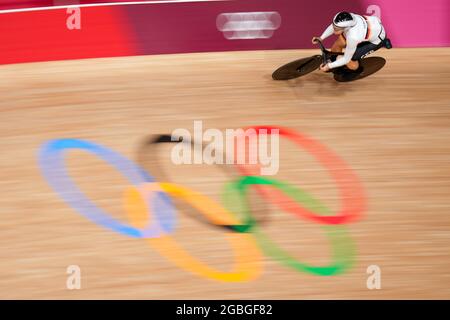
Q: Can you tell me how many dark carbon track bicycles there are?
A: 1